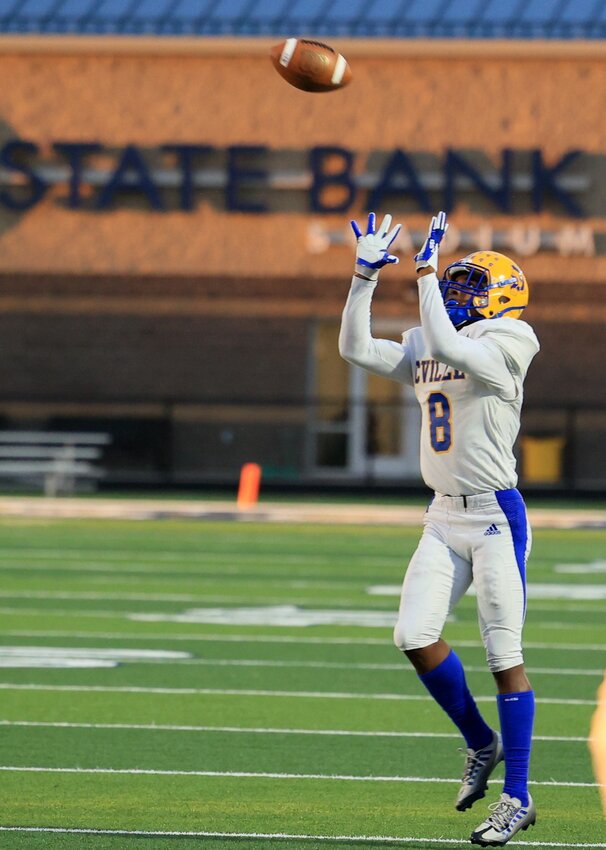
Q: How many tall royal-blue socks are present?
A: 2